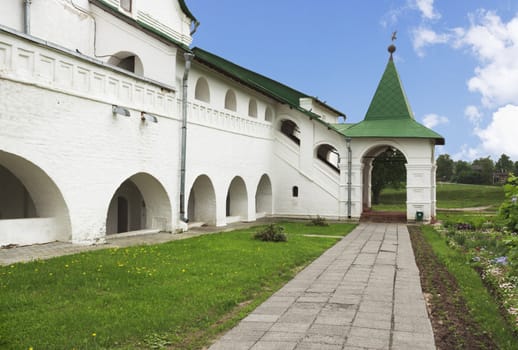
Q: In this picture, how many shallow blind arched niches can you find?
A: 4